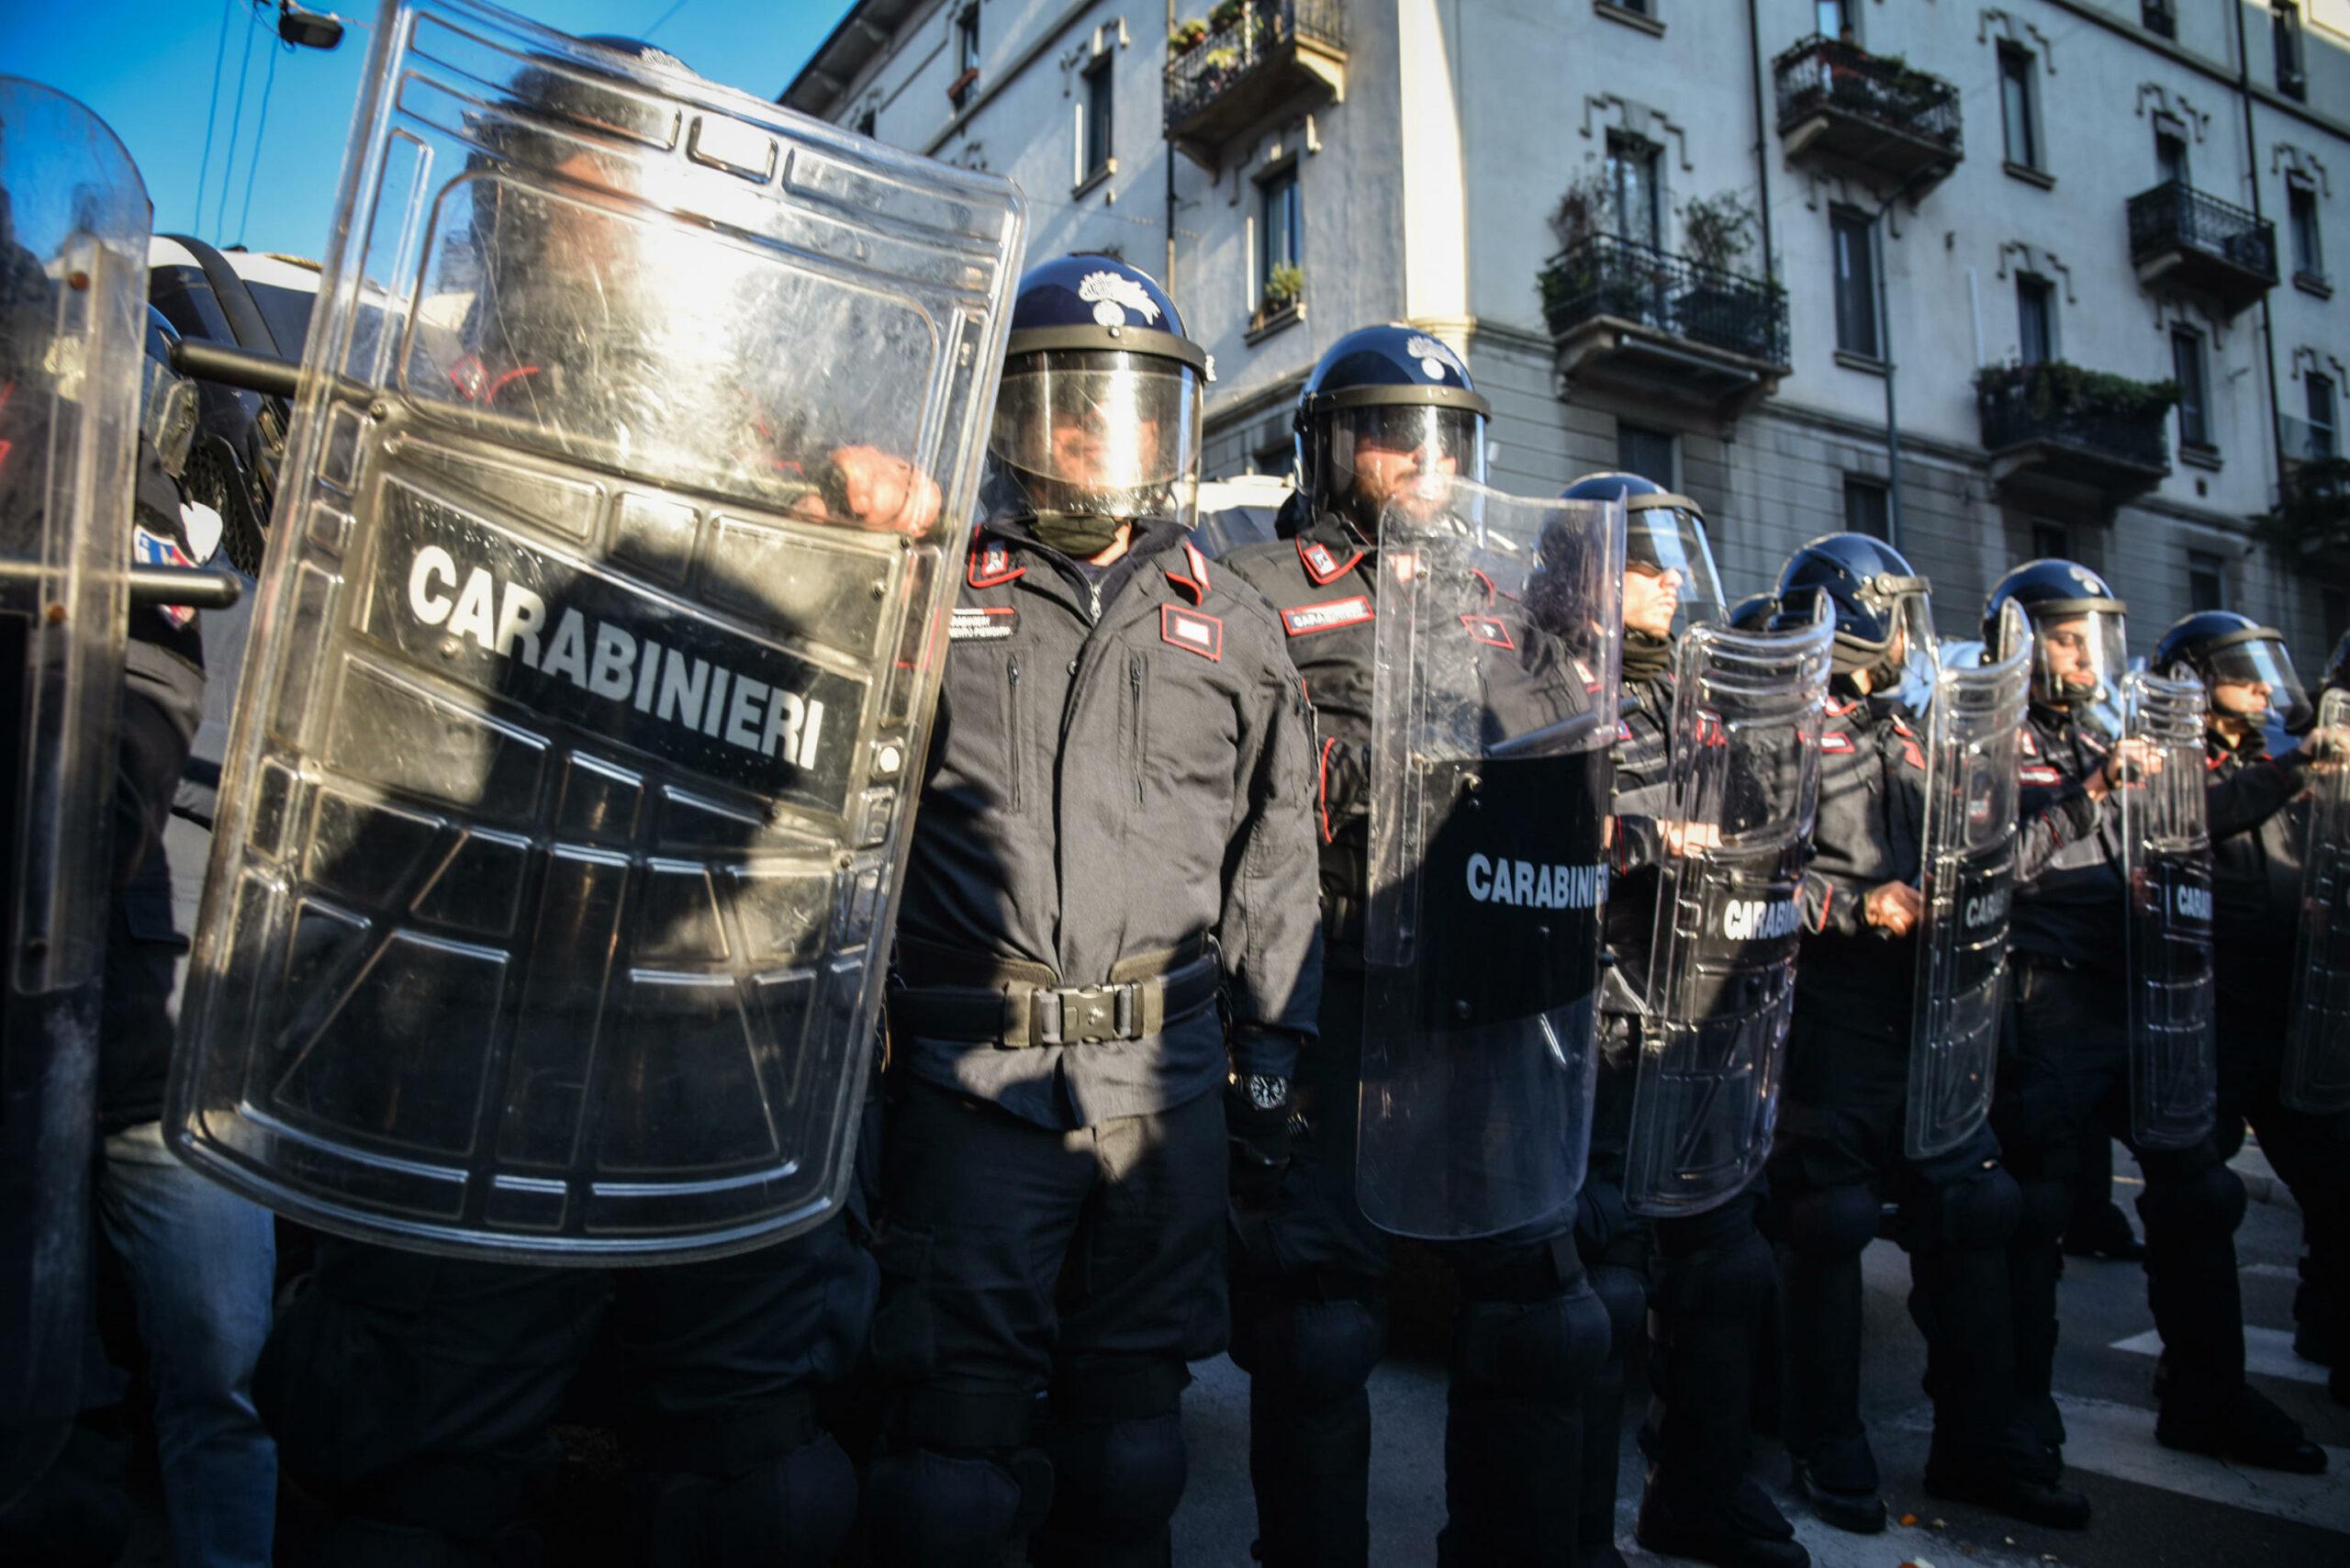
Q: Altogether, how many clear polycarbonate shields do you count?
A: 7